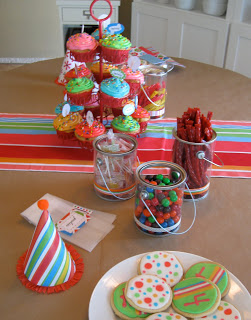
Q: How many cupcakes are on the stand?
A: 15